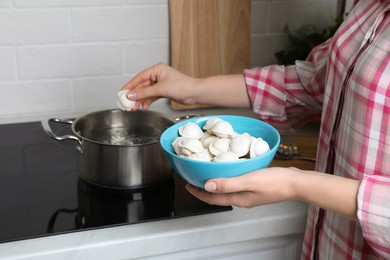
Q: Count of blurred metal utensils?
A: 1